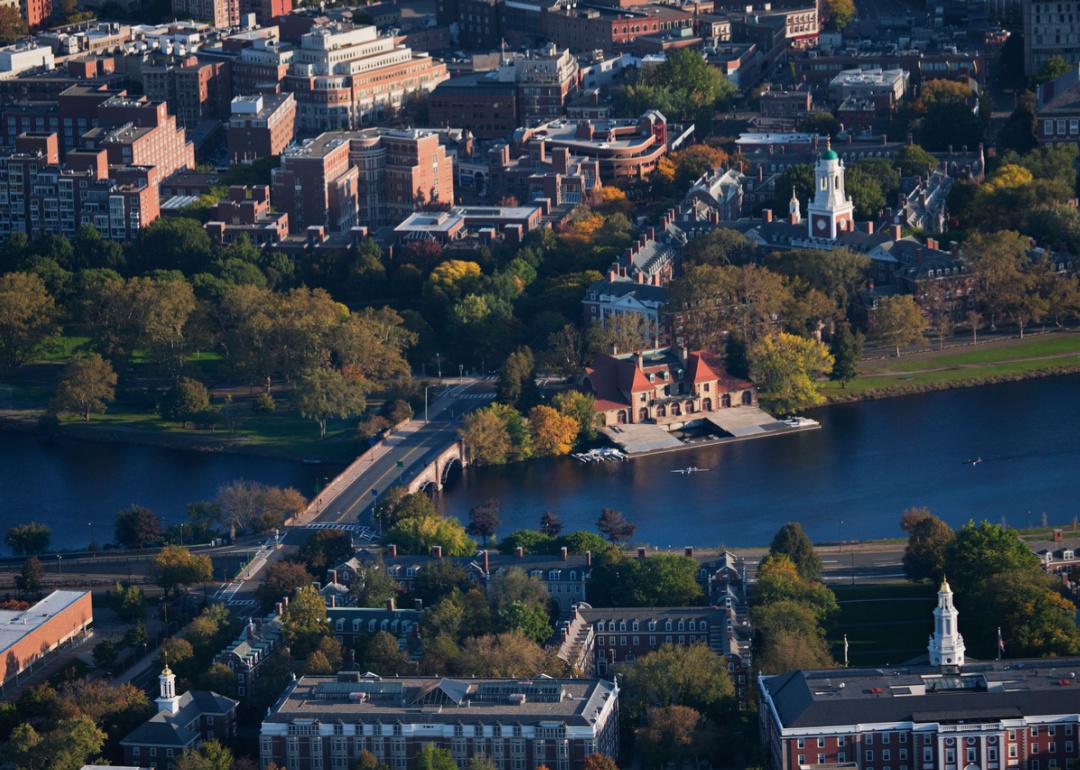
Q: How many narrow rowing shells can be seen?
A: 2